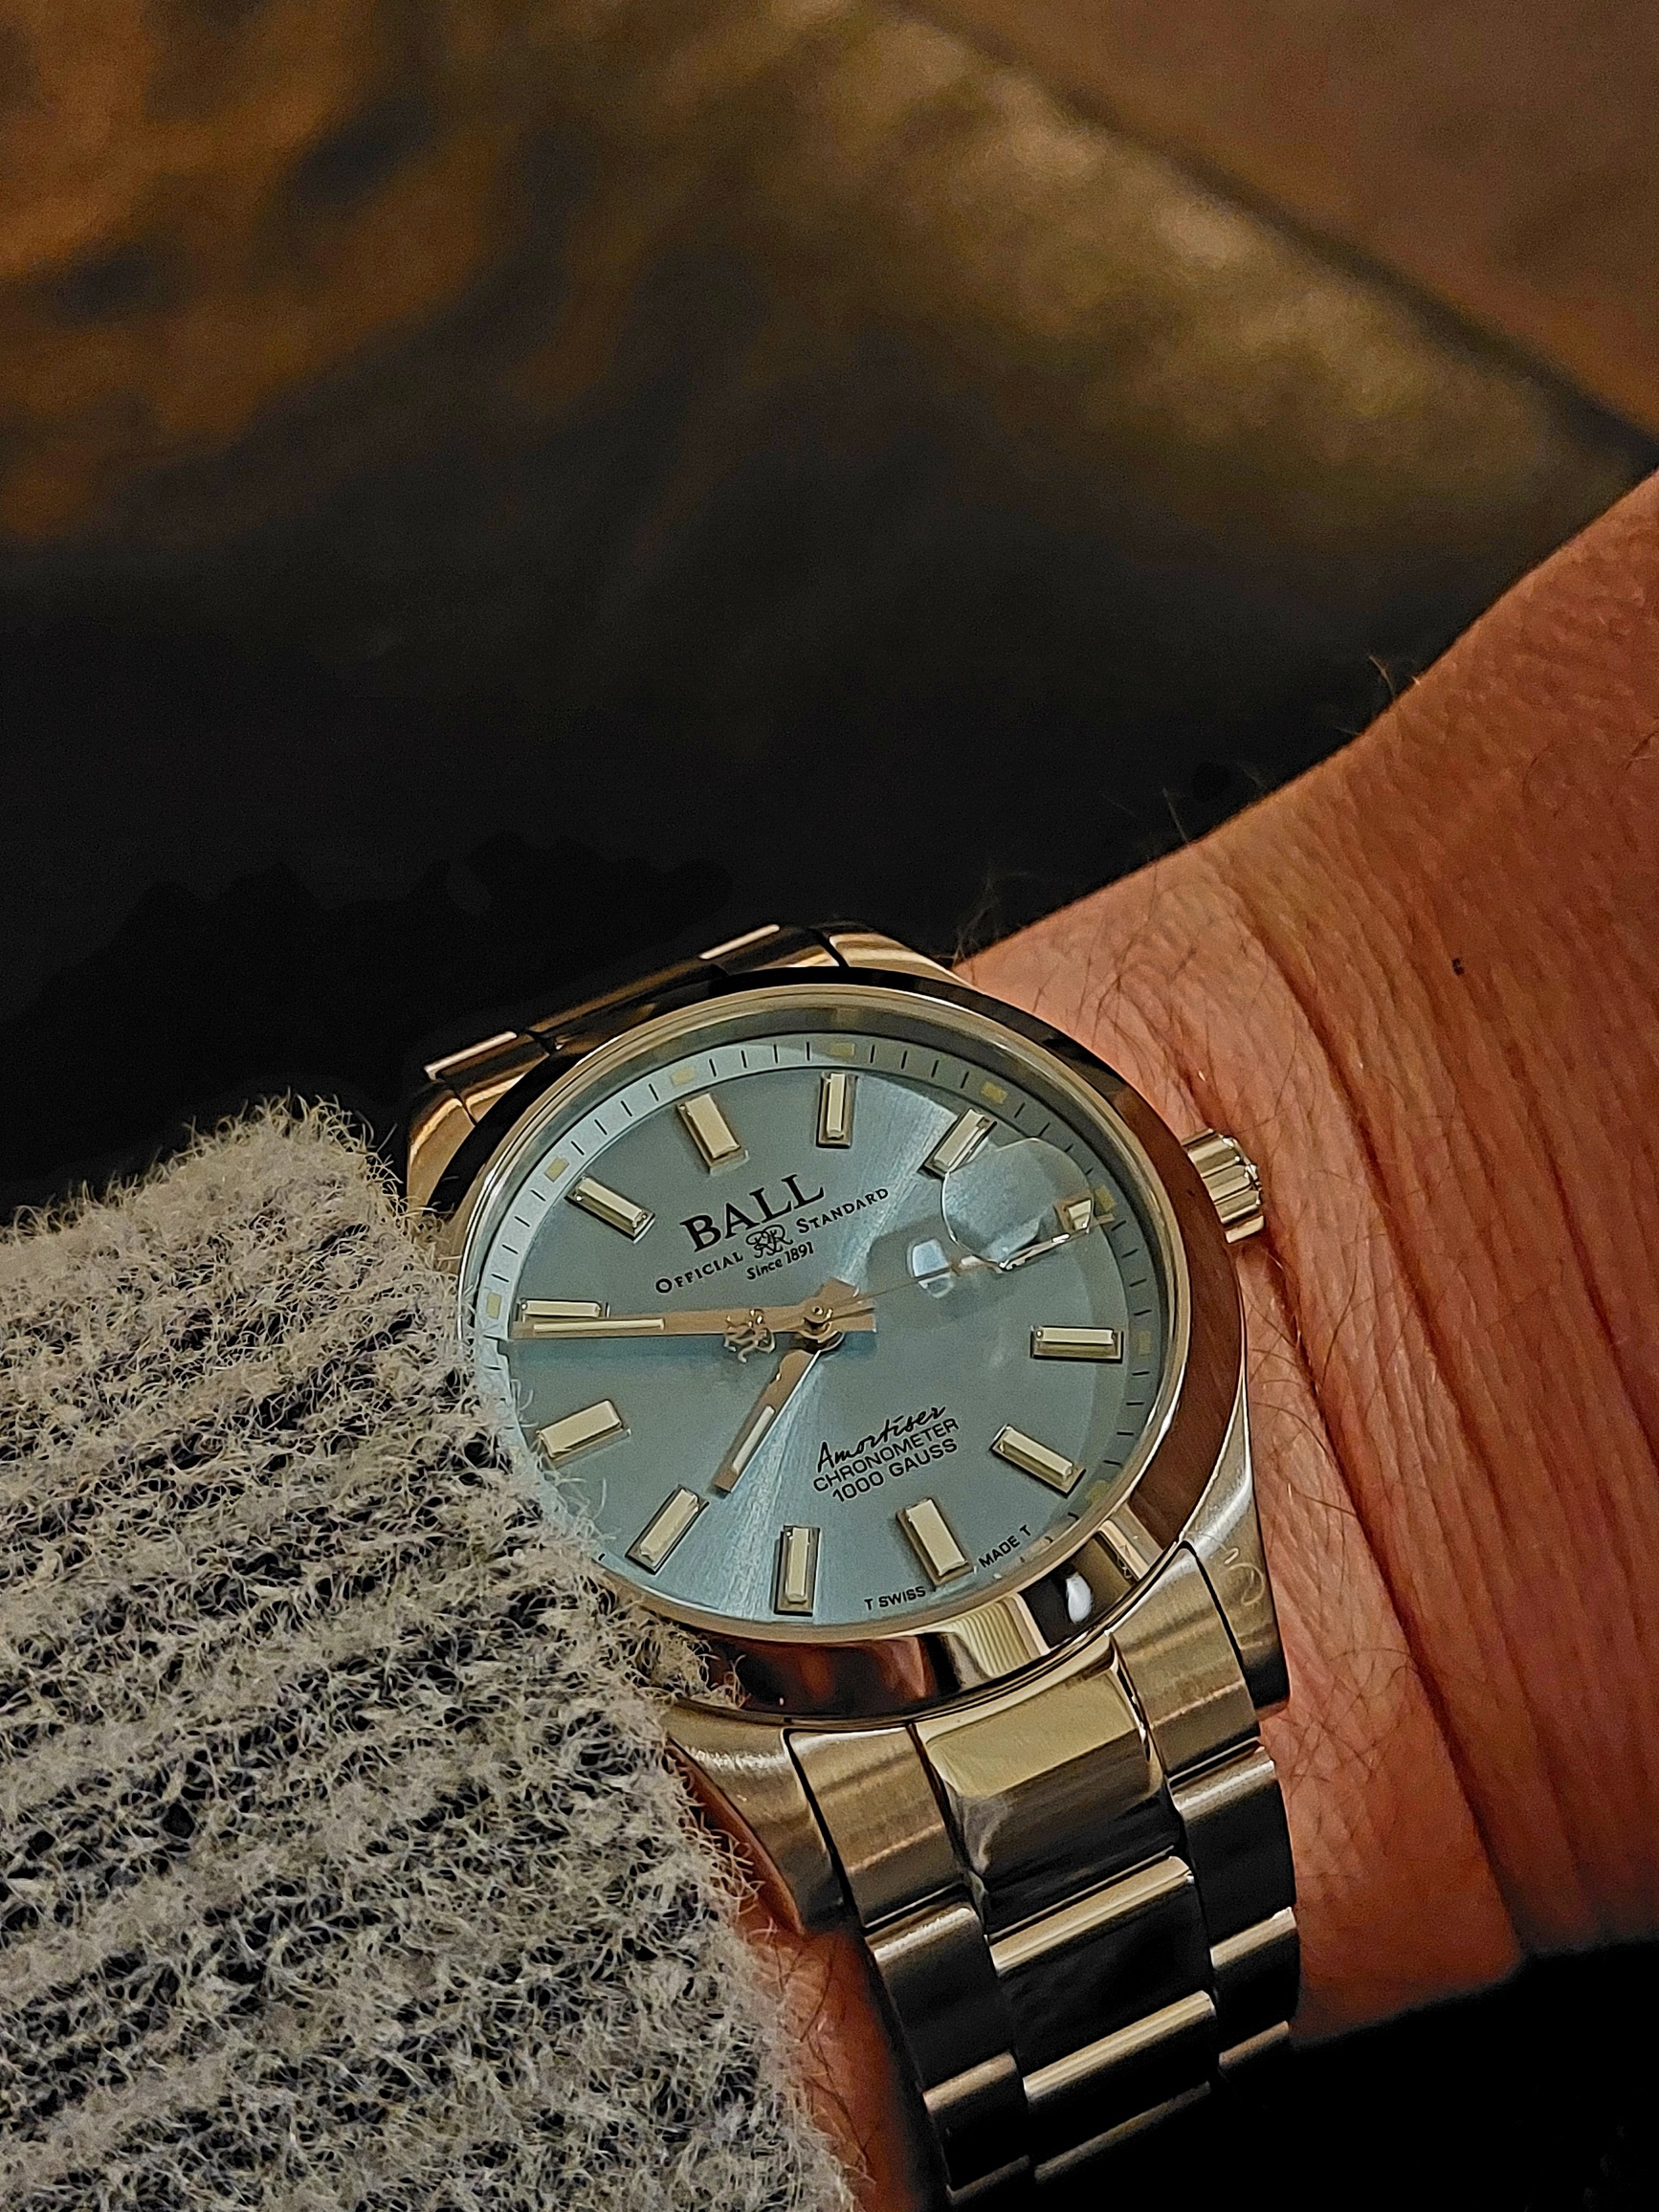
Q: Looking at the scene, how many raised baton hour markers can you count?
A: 11